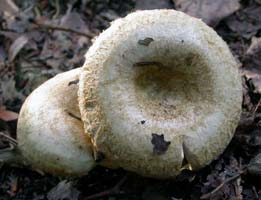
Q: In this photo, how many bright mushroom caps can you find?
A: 2